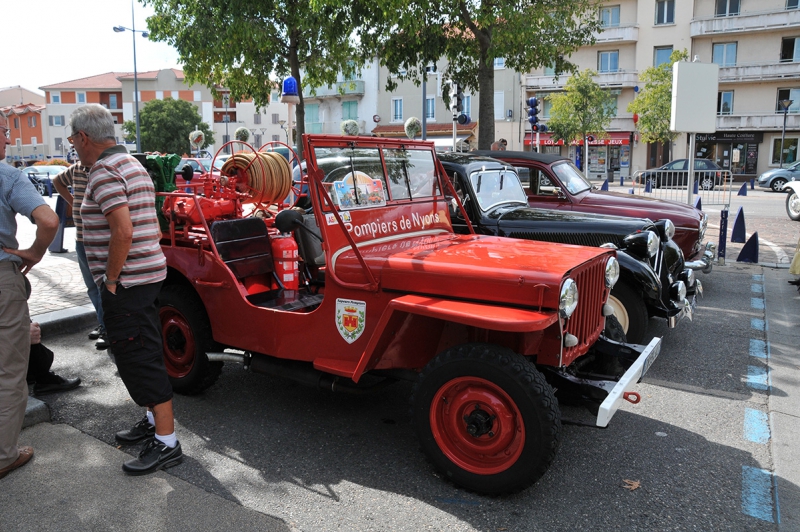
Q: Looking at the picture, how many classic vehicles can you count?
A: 3